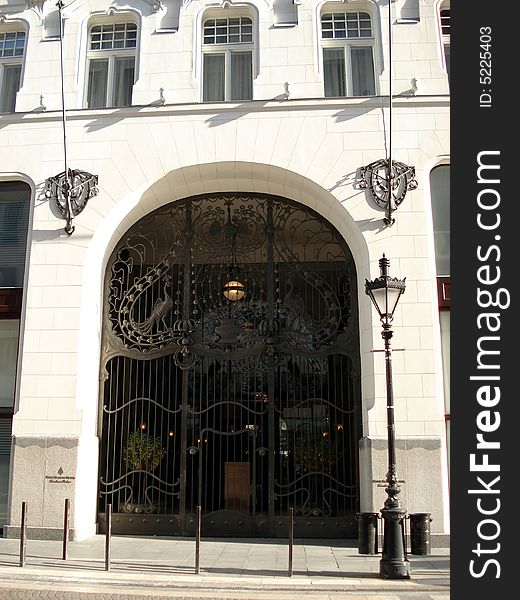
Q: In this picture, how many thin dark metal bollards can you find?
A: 5